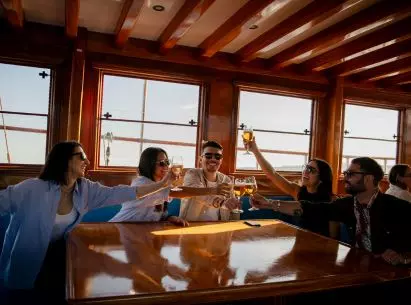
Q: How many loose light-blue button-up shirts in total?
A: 1